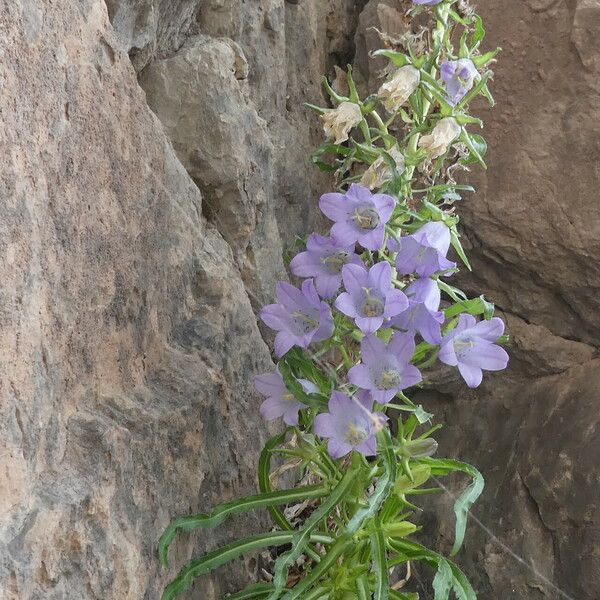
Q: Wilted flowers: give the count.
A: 4